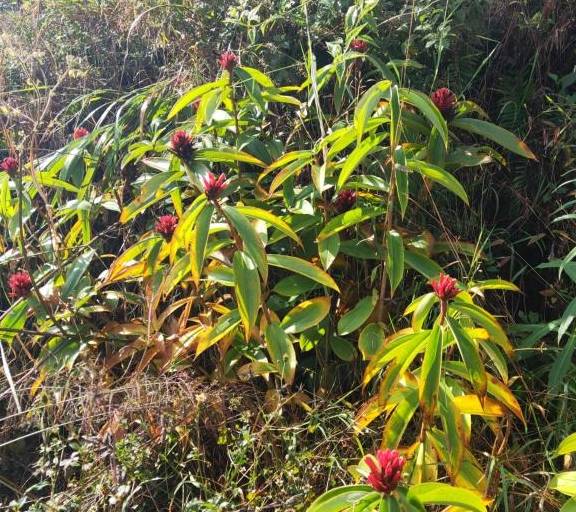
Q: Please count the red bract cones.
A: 12